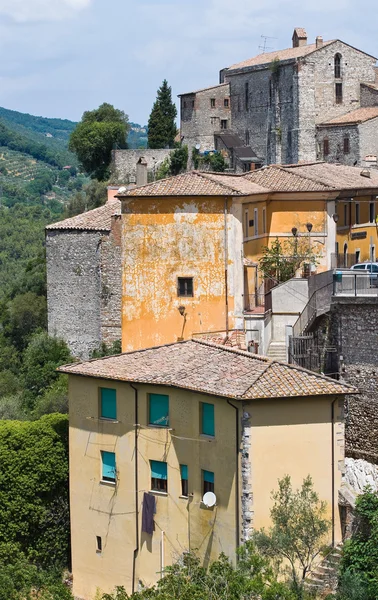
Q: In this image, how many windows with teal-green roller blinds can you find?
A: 7